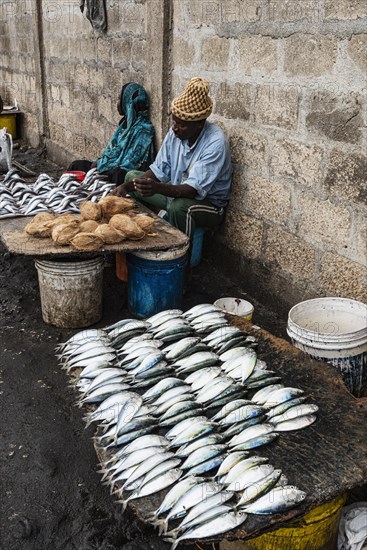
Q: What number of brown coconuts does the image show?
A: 11